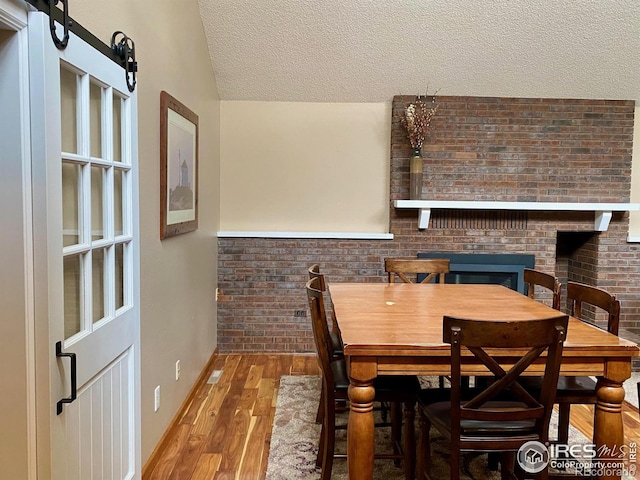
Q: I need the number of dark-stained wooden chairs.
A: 6